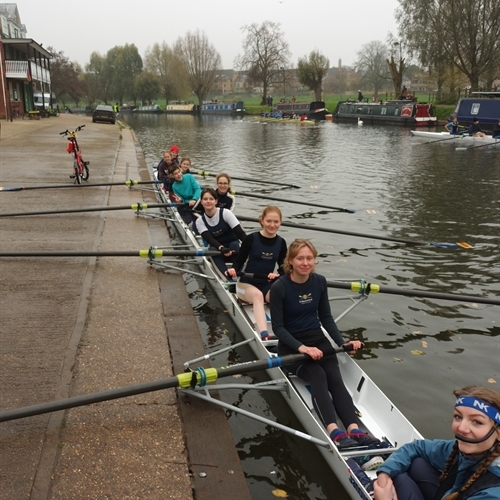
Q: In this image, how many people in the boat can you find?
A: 9